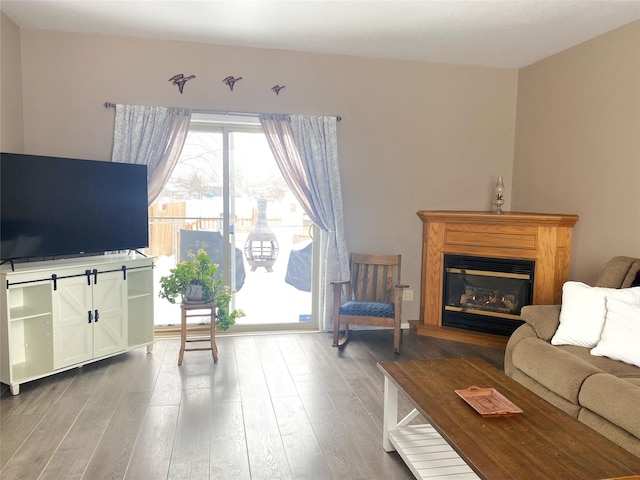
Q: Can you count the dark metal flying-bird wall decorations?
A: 3